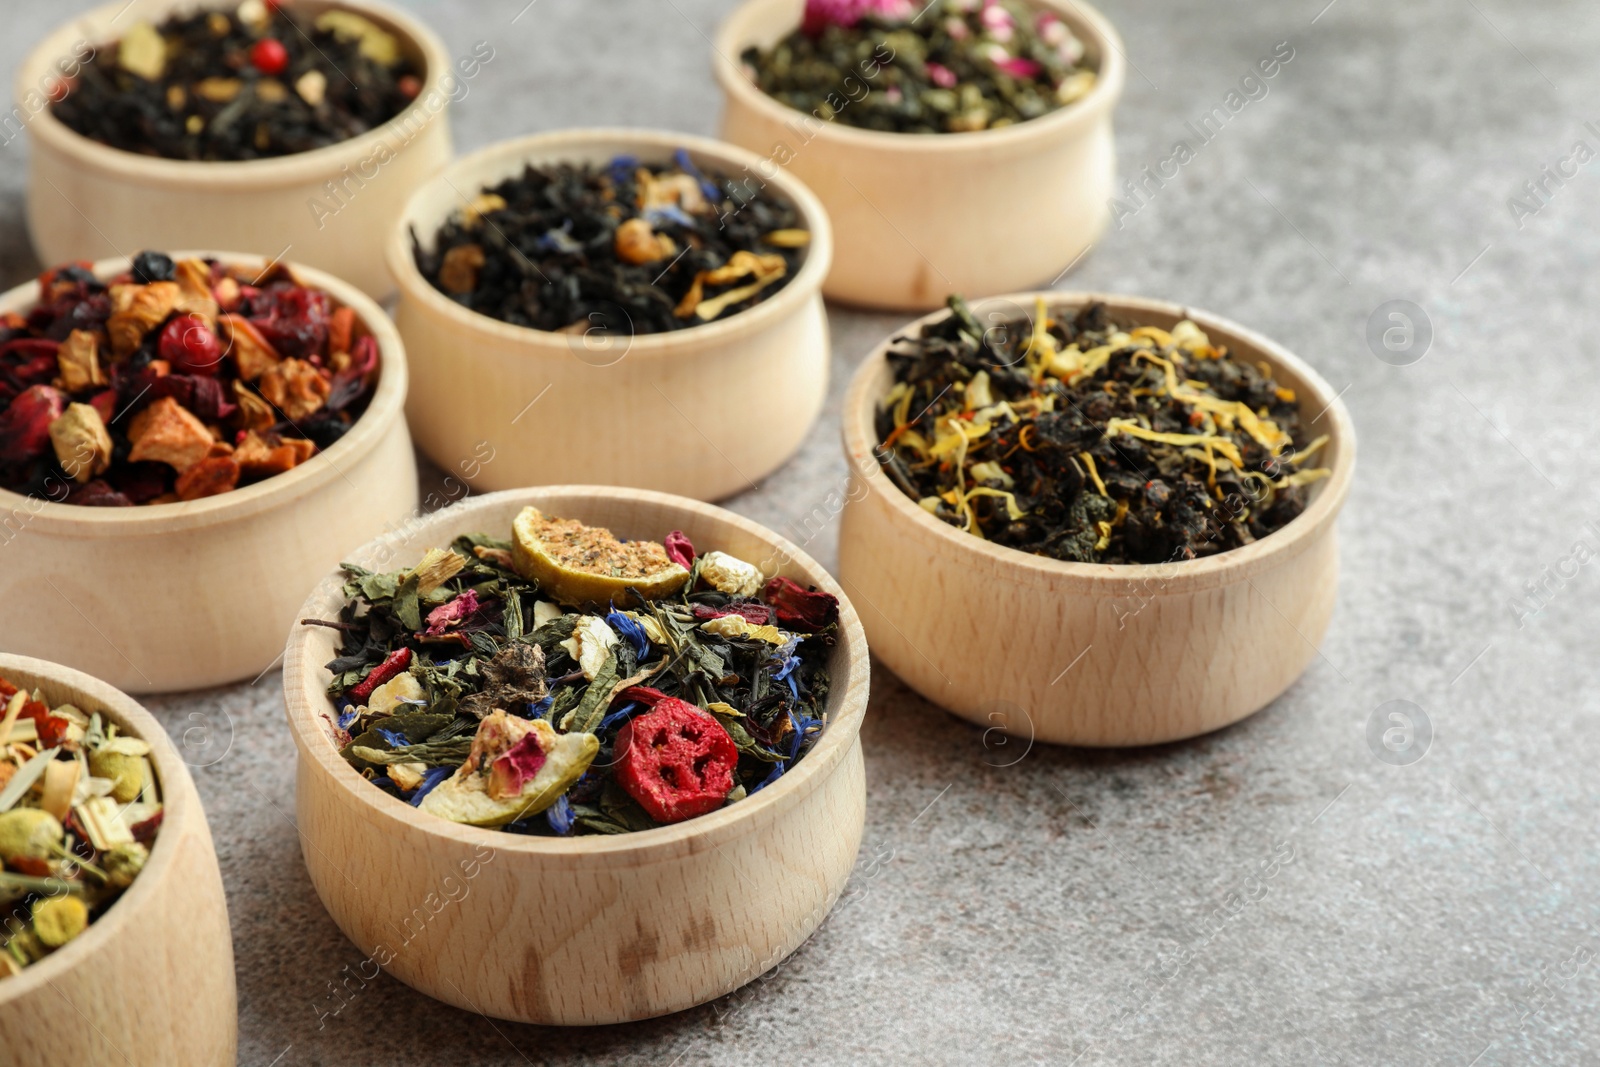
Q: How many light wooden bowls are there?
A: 7